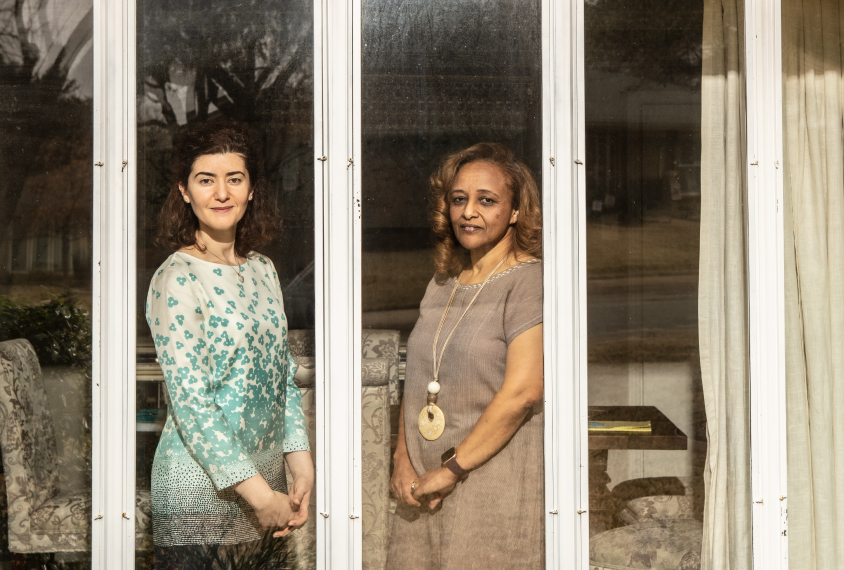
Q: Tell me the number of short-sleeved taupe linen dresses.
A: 1